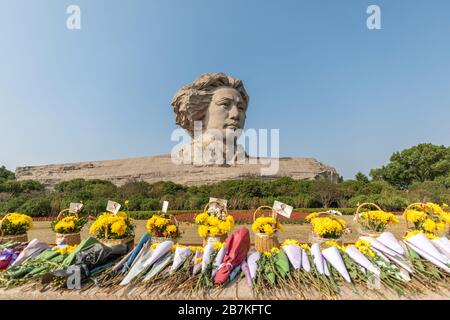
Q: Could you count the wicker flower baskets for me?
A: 9